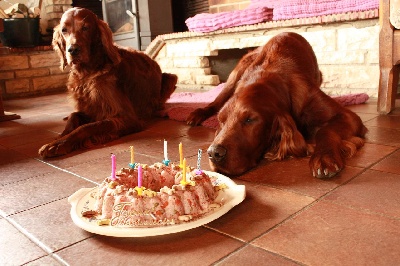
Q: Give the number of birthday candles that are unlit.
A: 7